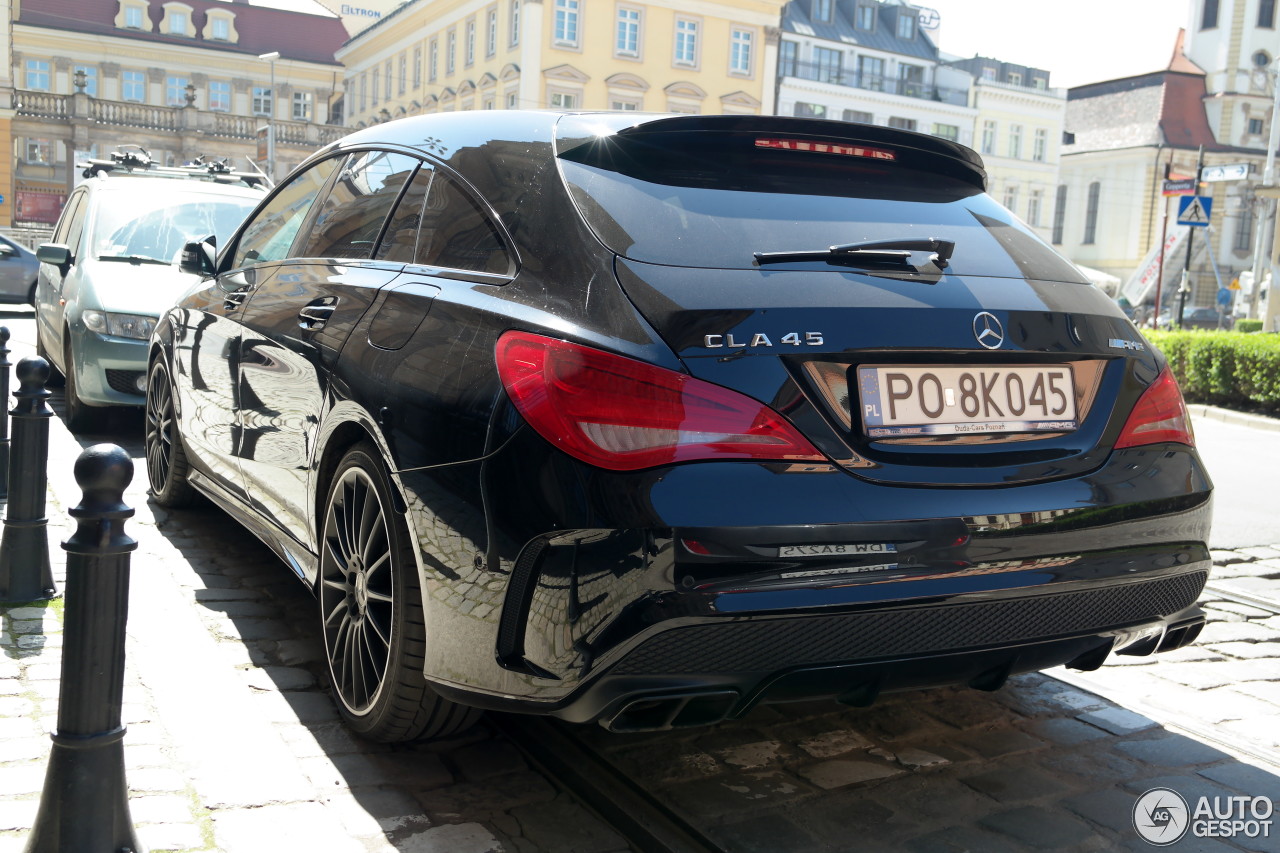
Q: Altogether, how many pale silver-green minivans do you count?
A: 1